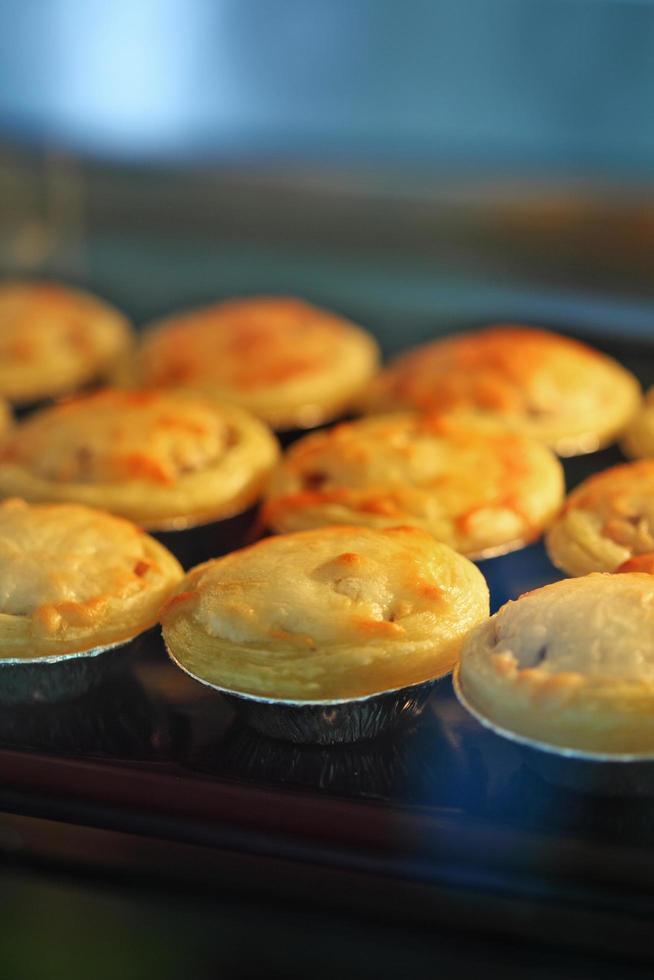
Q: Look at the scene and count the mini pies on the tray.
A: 11